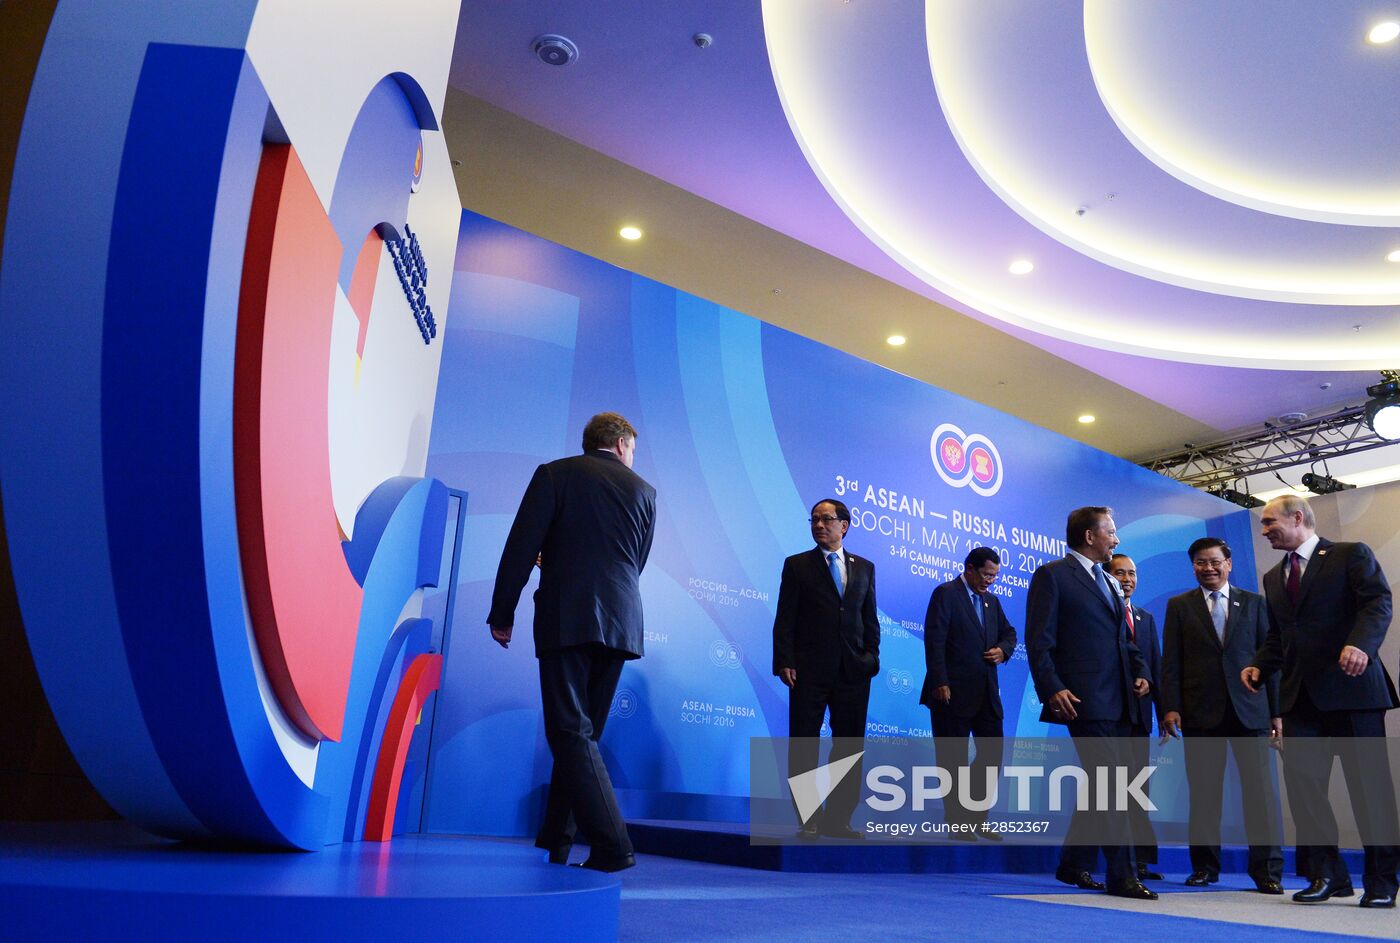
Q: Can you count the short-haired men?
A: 7